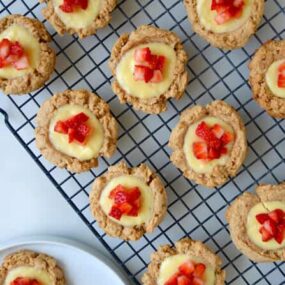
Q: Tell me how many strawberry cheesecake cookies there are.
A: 11